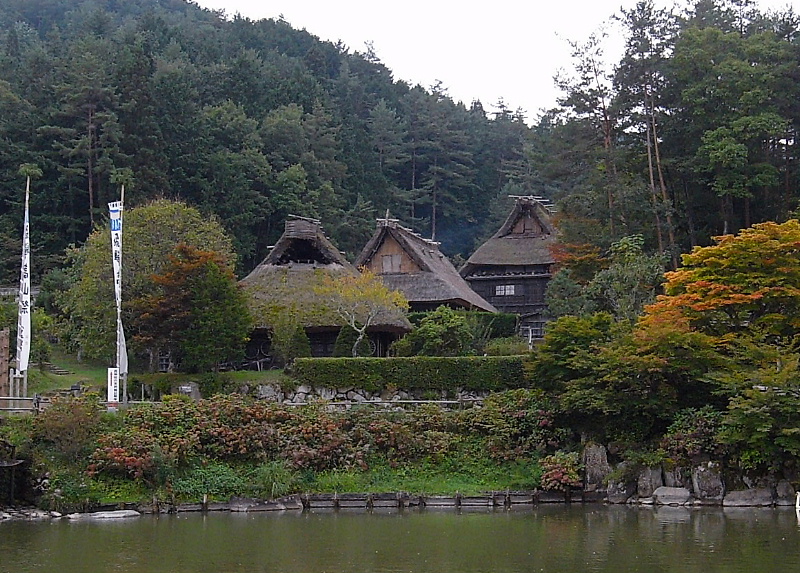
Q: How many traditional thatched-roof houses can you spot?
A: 3